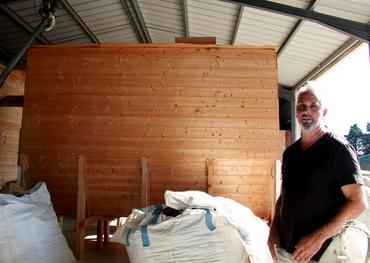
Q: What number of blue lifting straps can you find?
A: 3